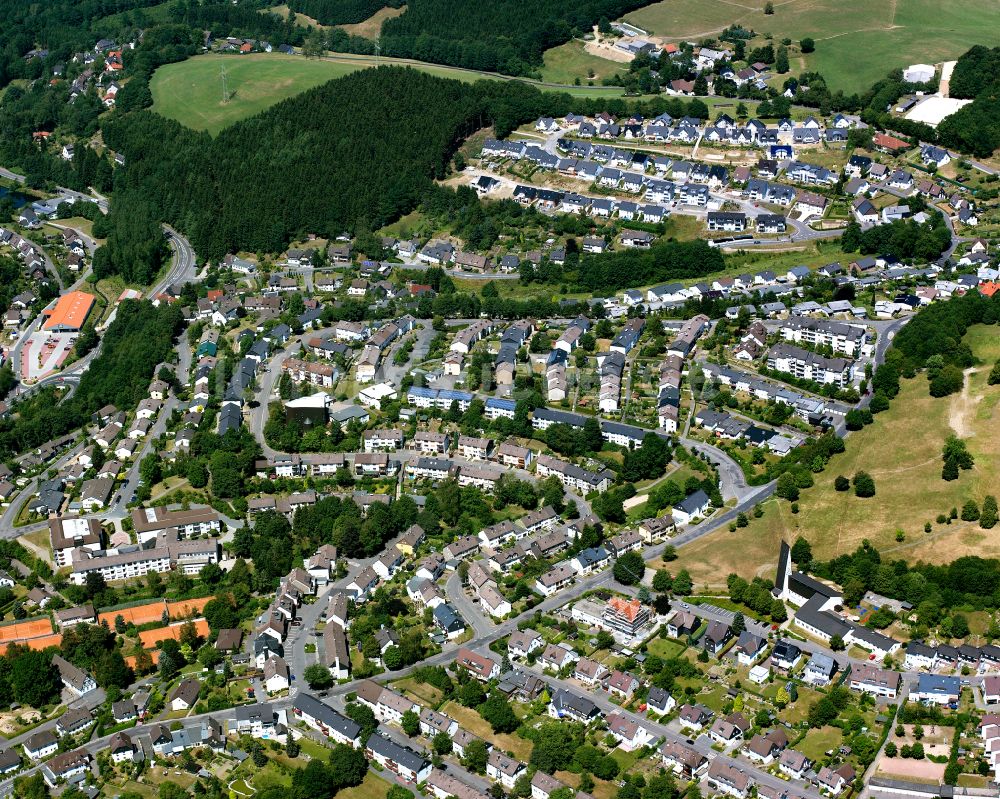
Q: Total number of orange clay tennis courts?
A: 6